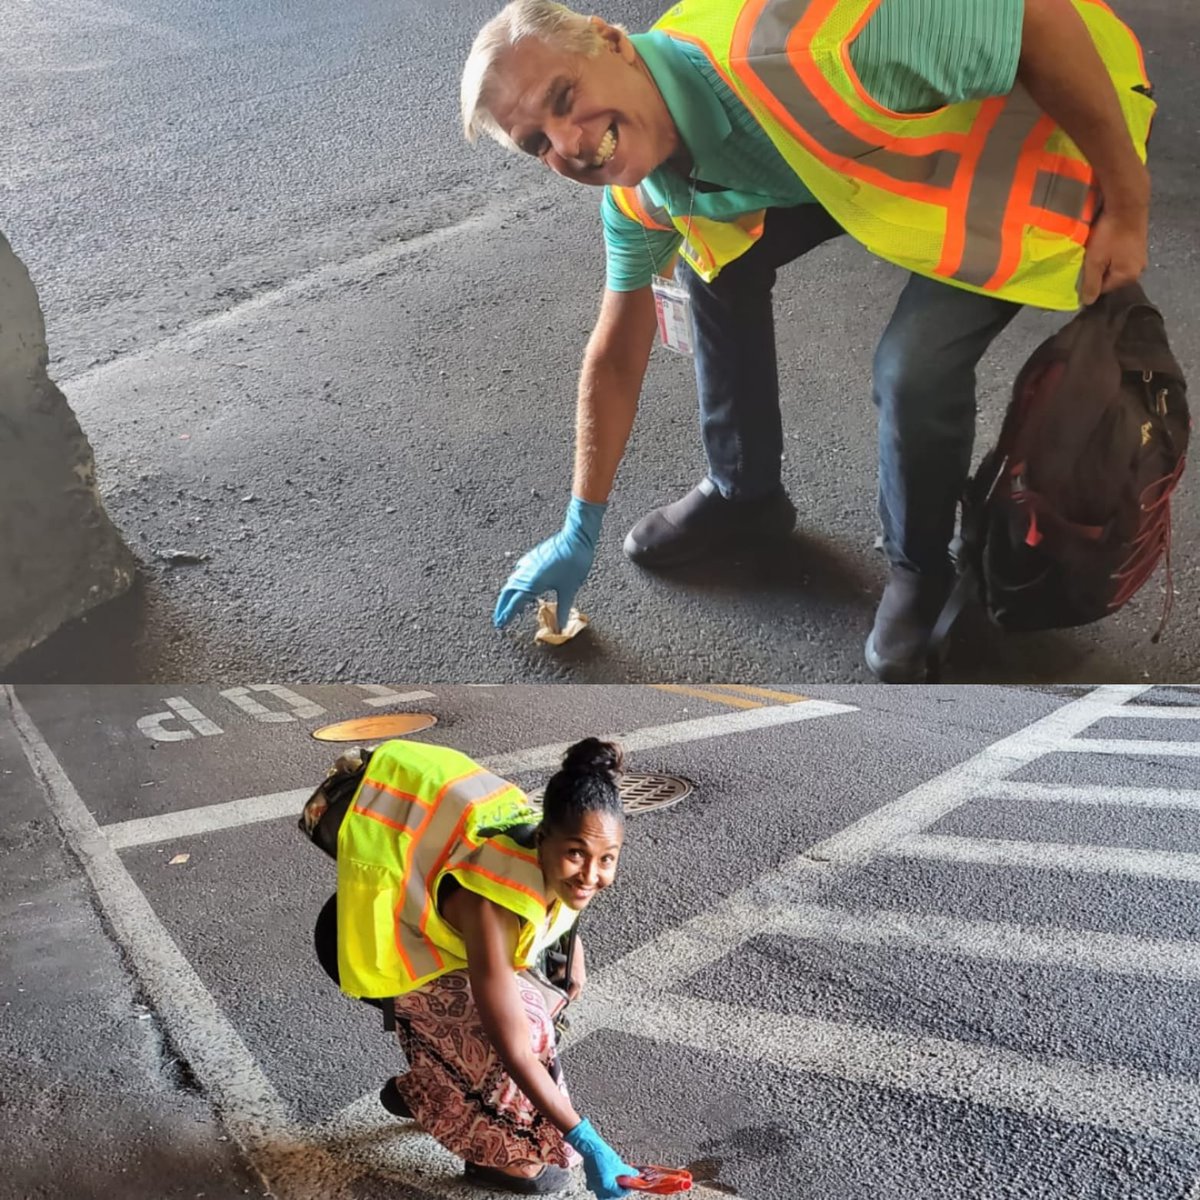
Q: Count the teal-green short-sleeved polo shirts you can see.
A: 1